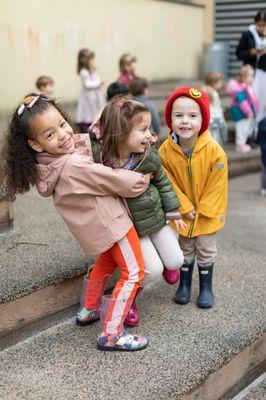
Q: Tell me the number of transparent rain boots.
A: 2